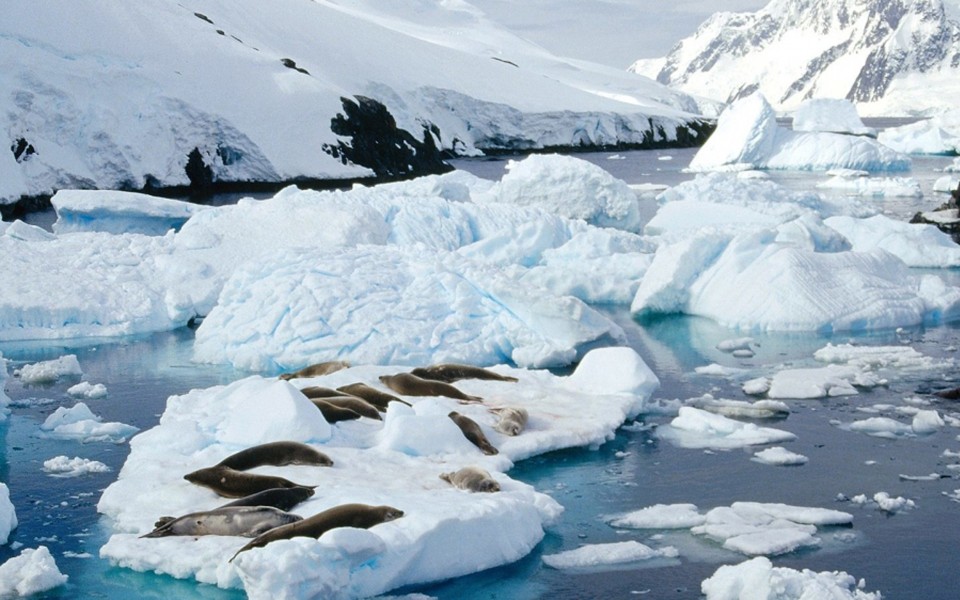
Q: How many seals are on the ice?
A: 15